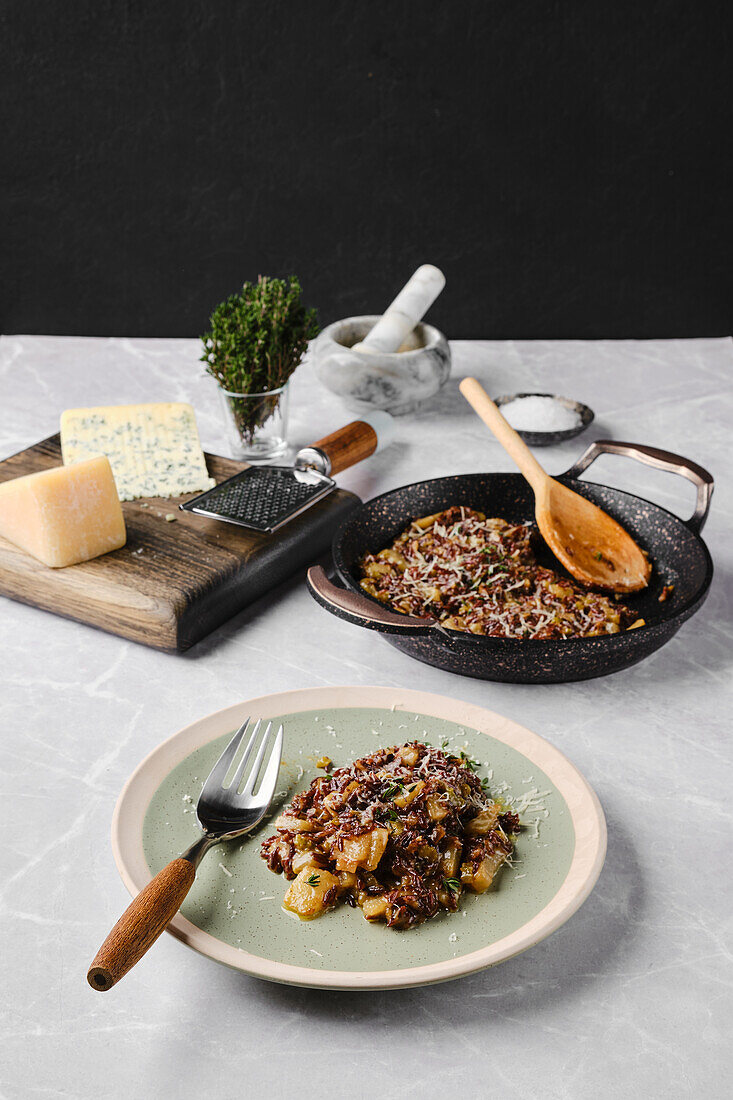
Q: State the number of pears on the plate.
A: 0